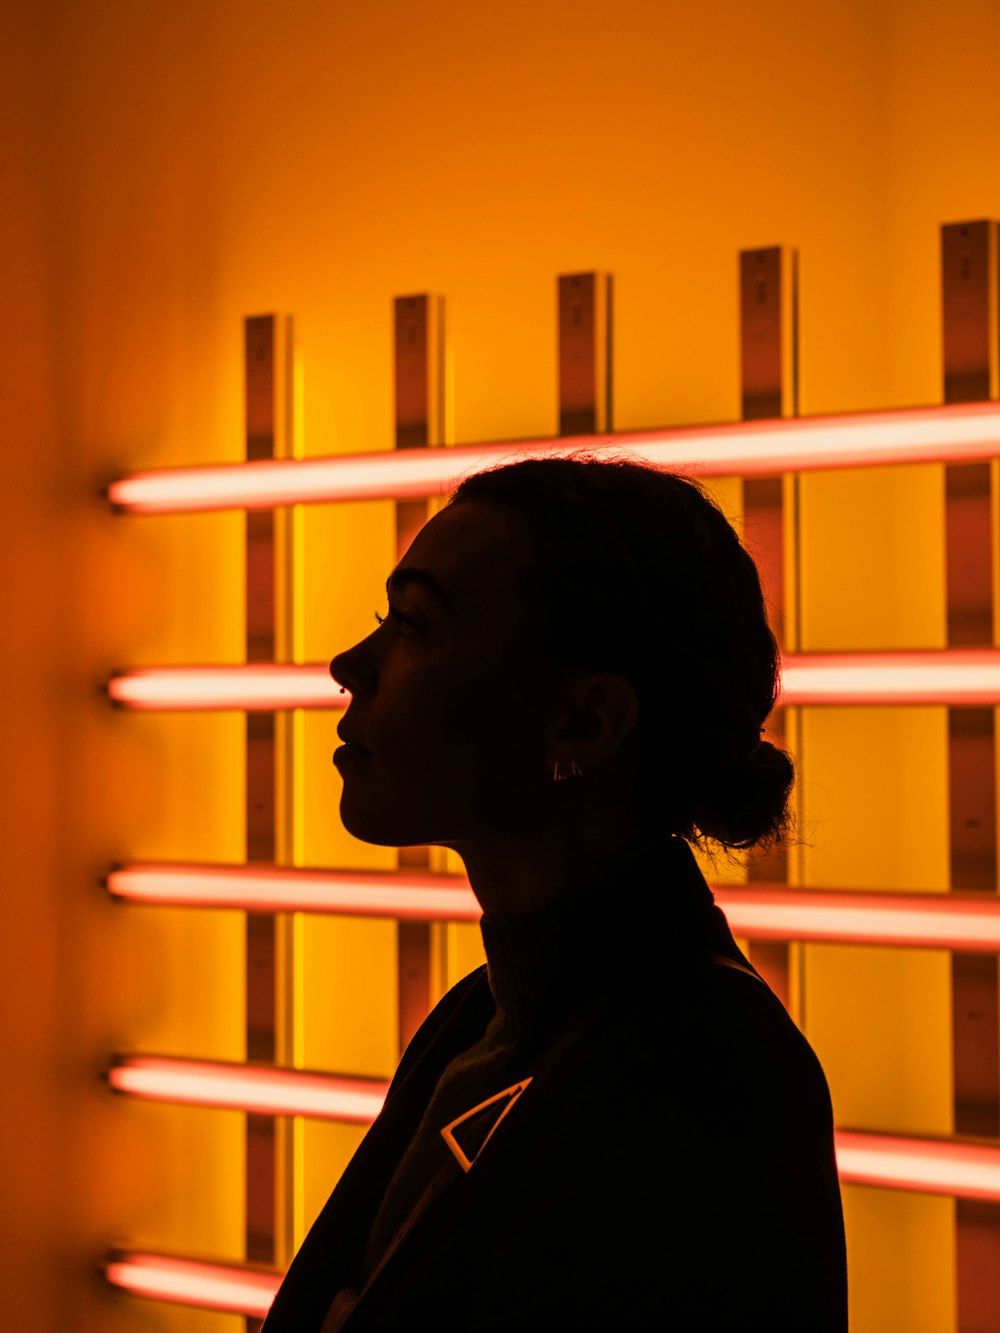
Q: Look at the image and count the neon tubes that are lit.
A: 5